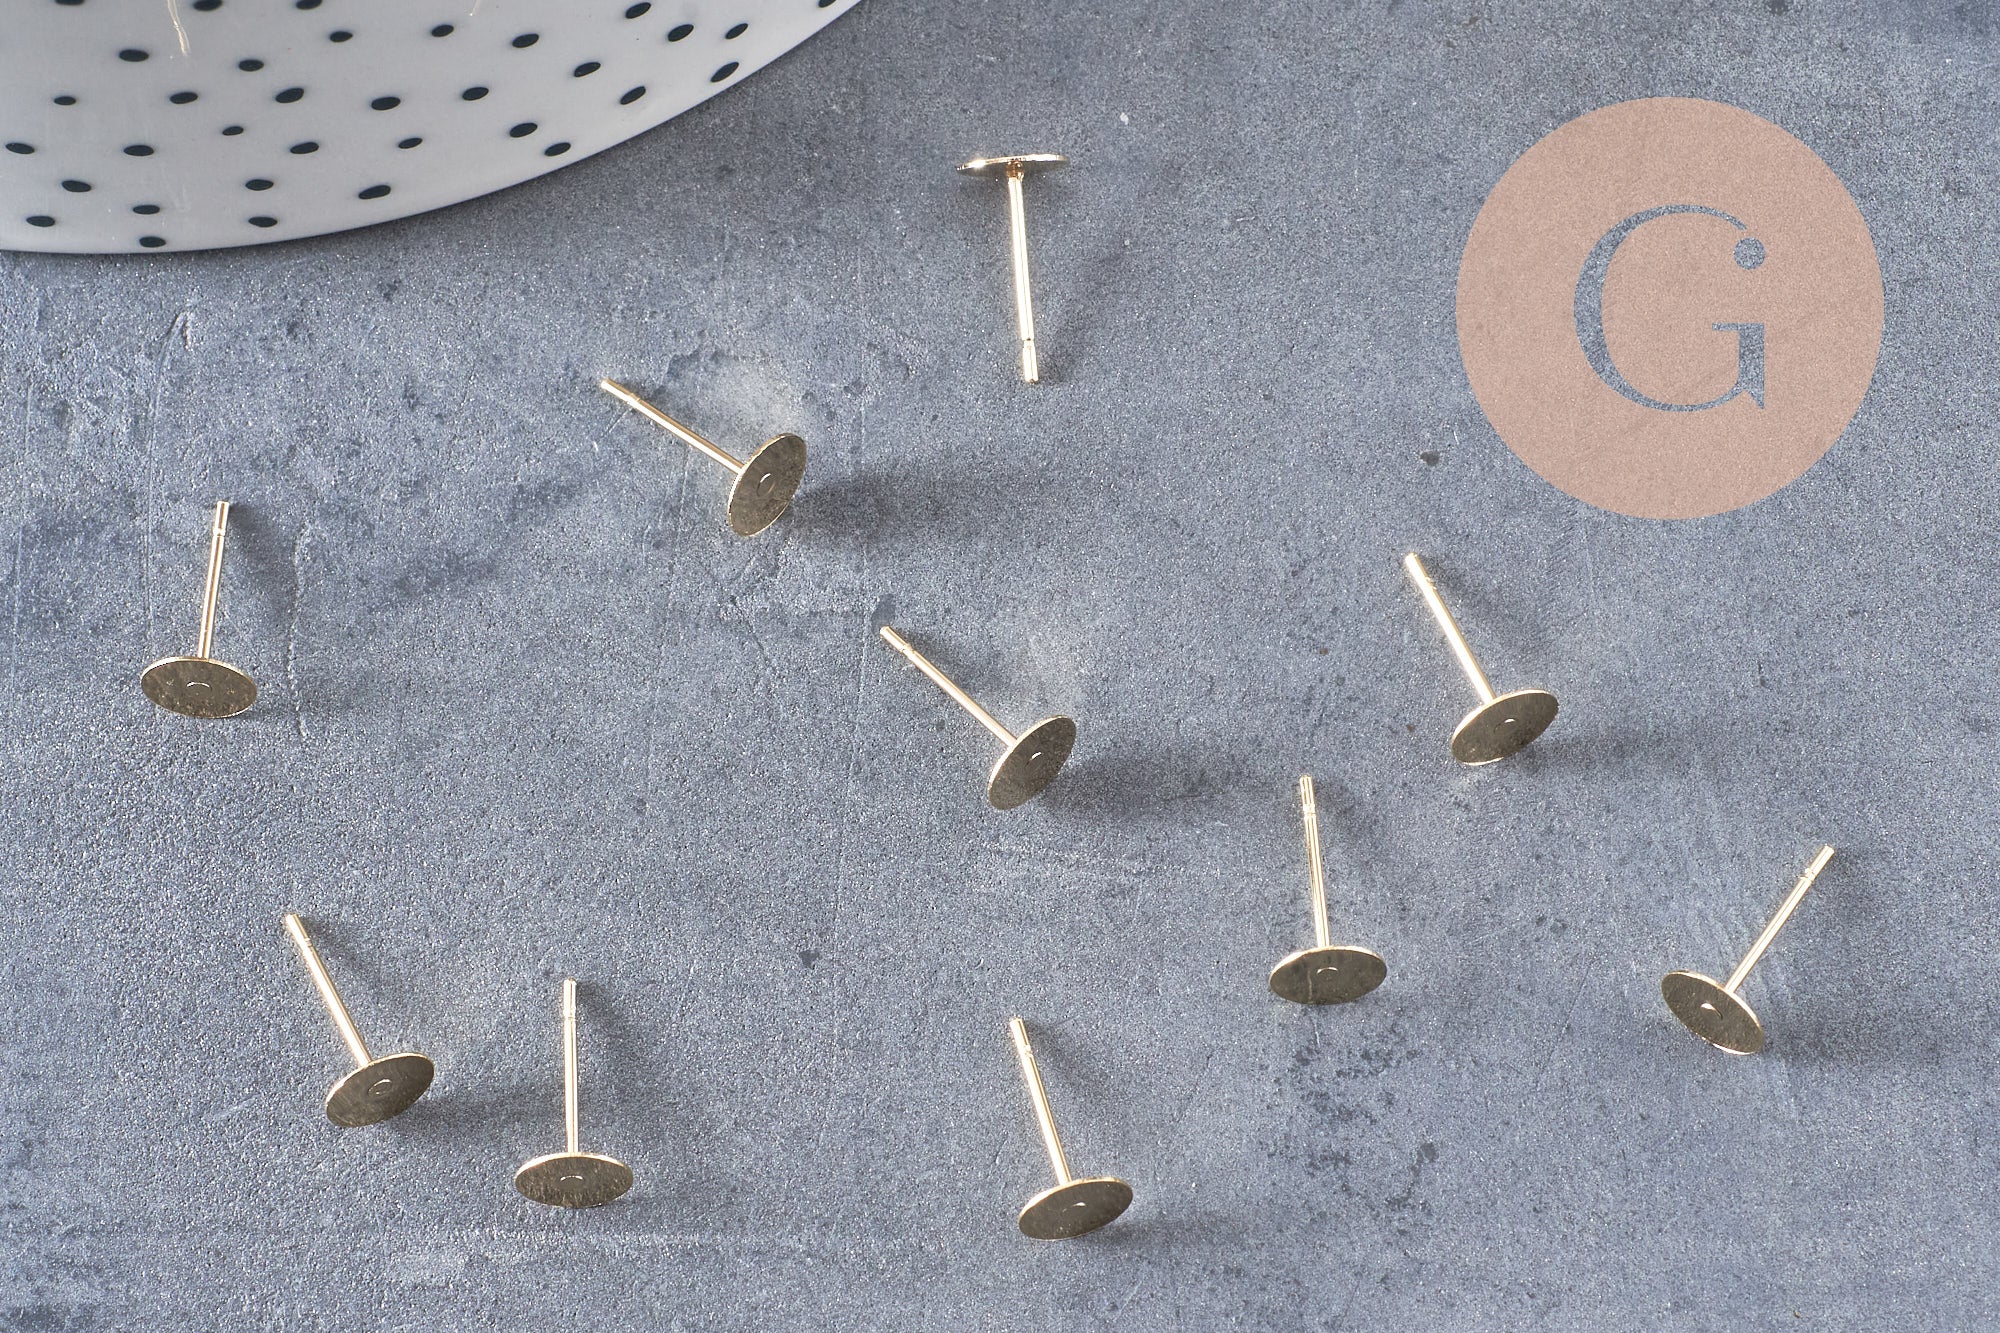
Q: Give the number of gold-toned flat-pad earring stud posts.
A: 10